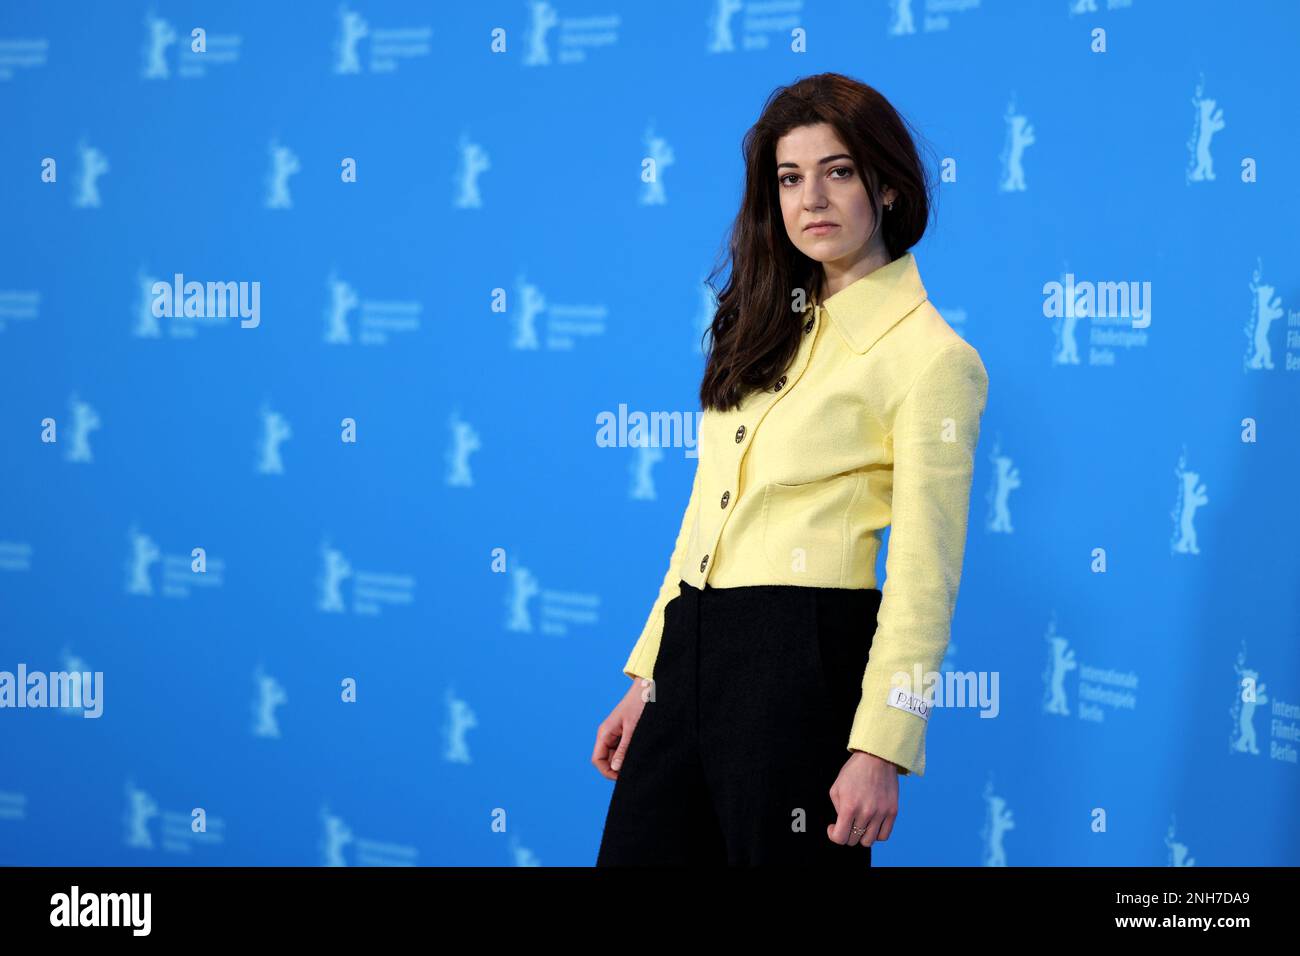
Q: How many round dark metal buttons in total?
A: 5